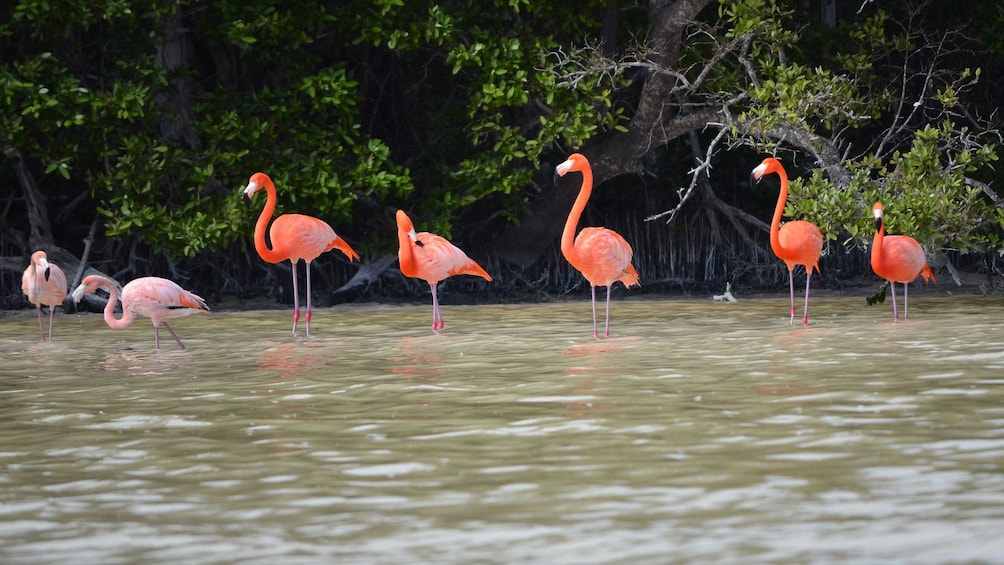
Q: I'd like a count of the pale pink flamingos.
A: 2